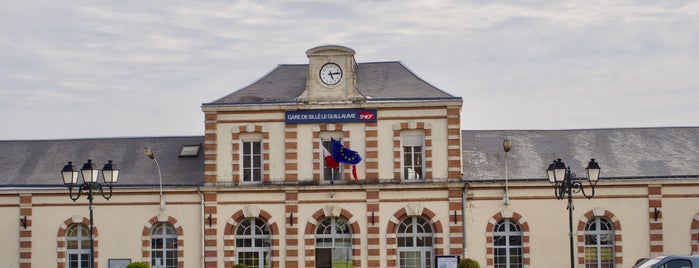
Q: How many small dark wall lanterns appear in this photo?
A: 6